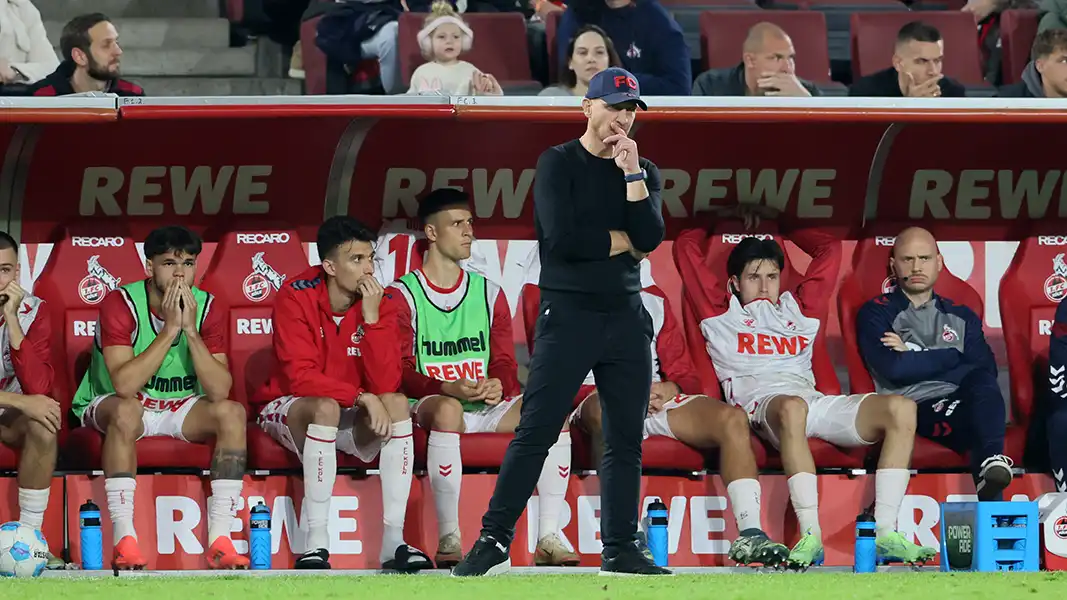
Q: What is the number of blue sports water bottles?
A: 4